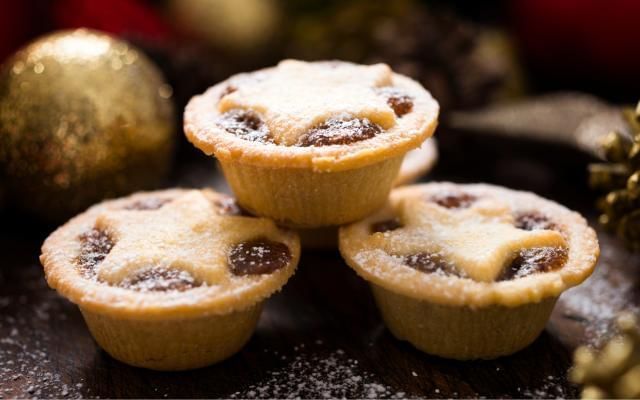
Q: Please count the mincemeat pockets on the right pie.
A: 5